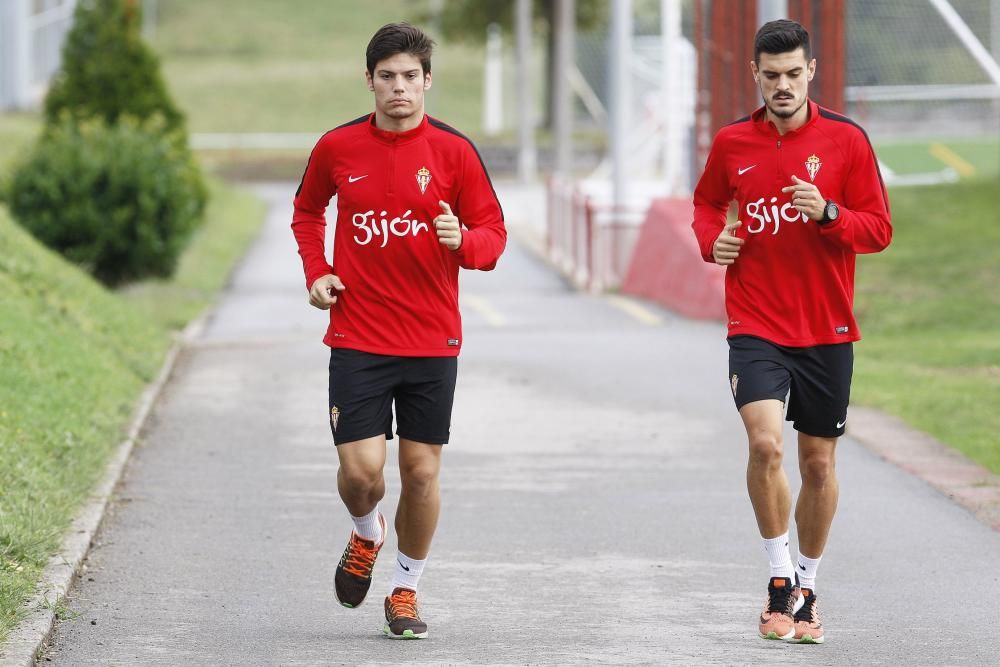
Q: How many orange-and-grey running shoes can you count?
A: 2